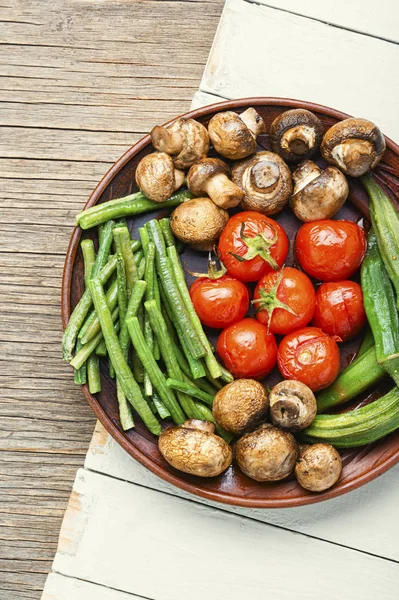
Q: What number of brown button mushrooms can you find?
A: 14